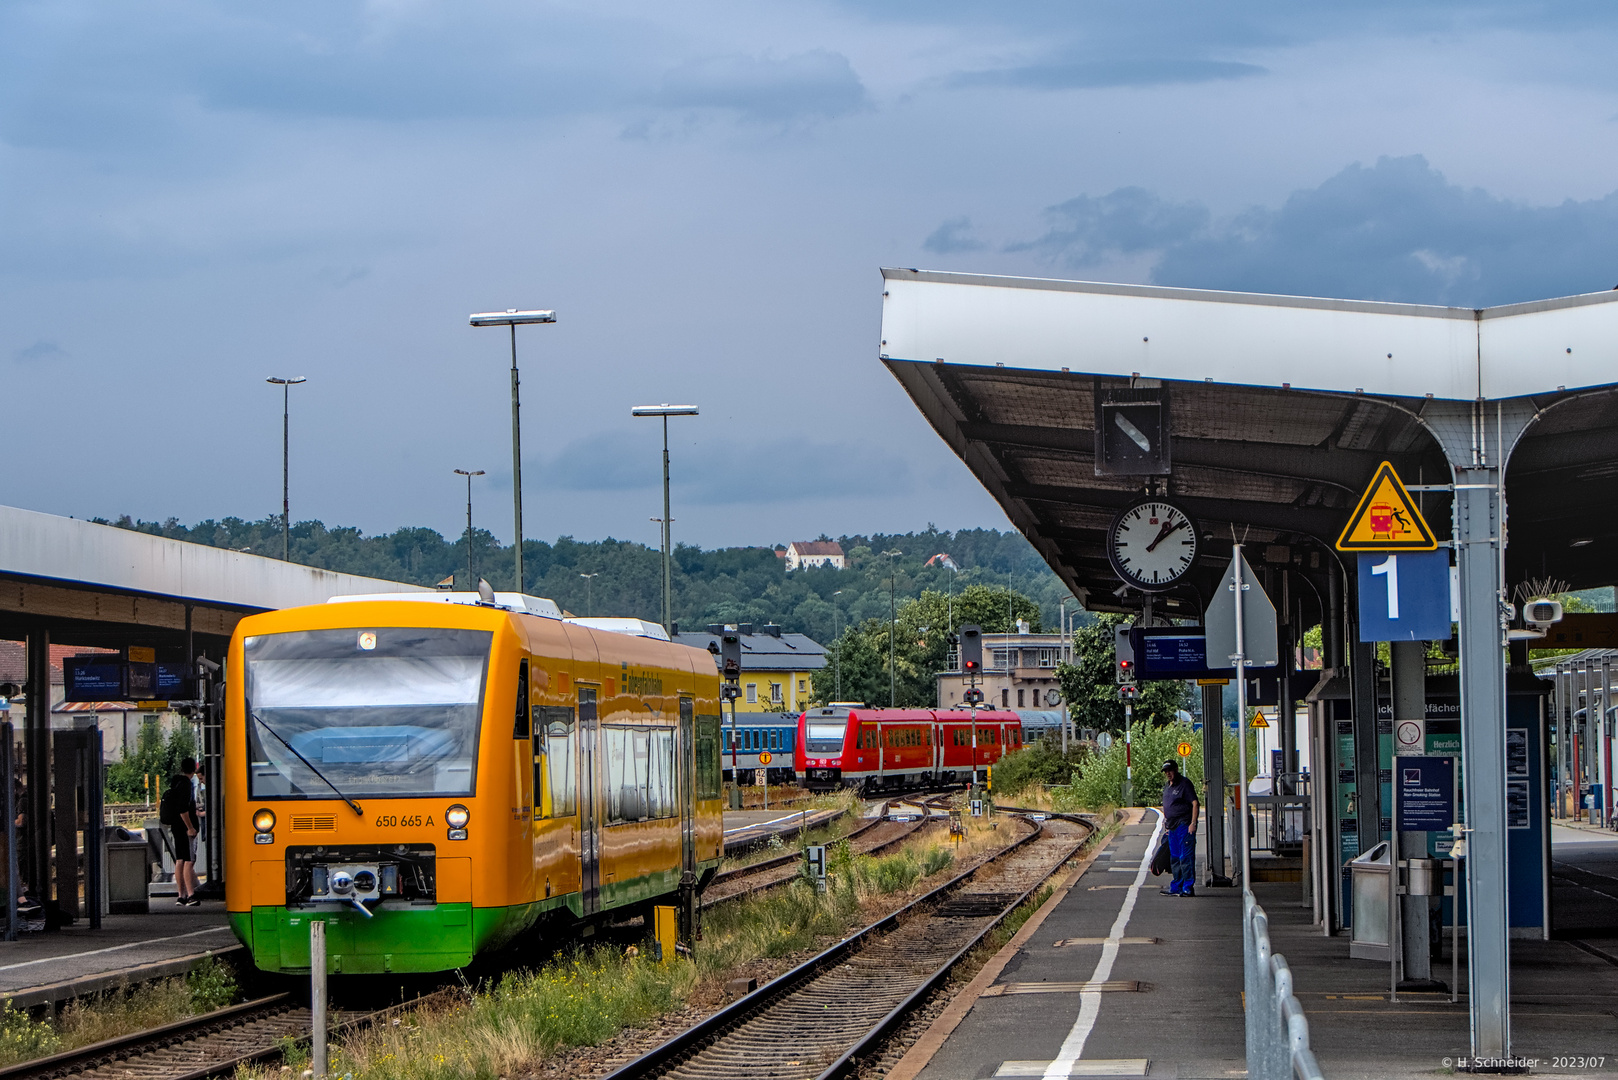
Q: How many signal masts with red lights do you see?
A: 2